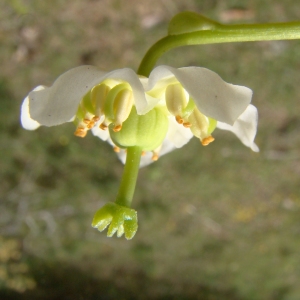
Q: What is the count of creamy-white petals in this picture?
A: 5